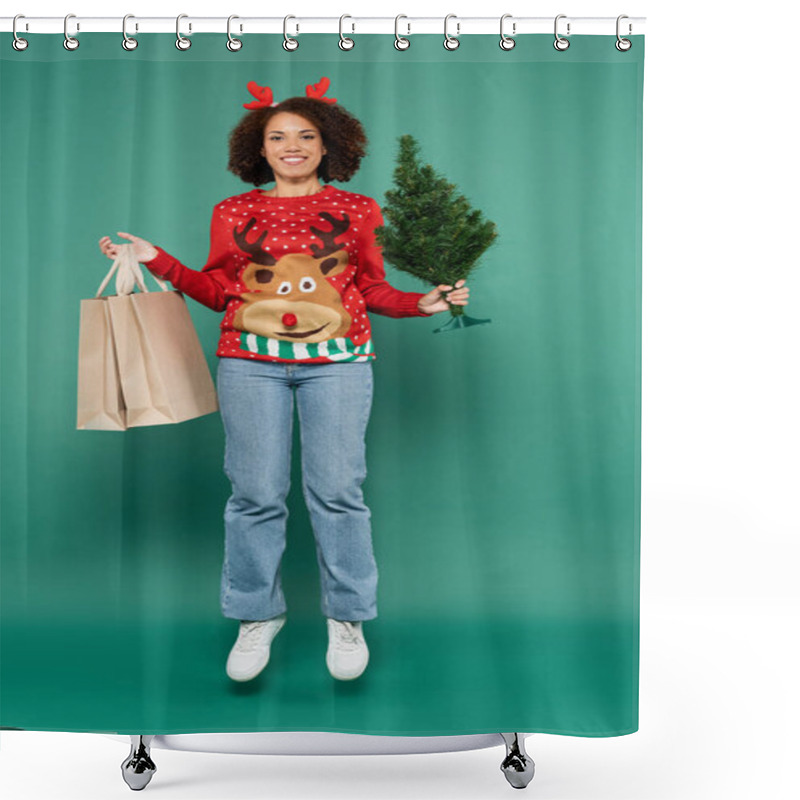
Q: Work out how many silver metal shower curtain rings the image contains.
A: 12